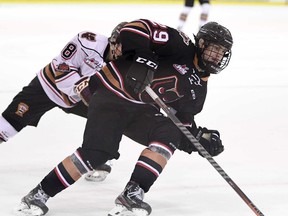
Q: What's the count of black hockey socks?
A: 2